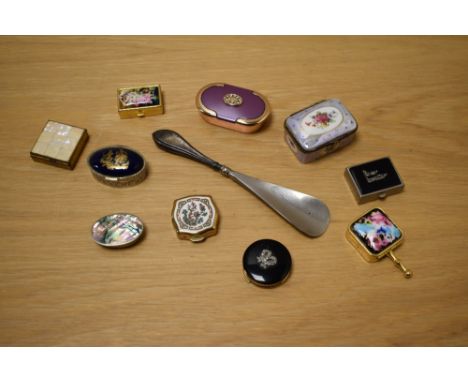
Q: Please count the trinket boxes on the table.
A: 10